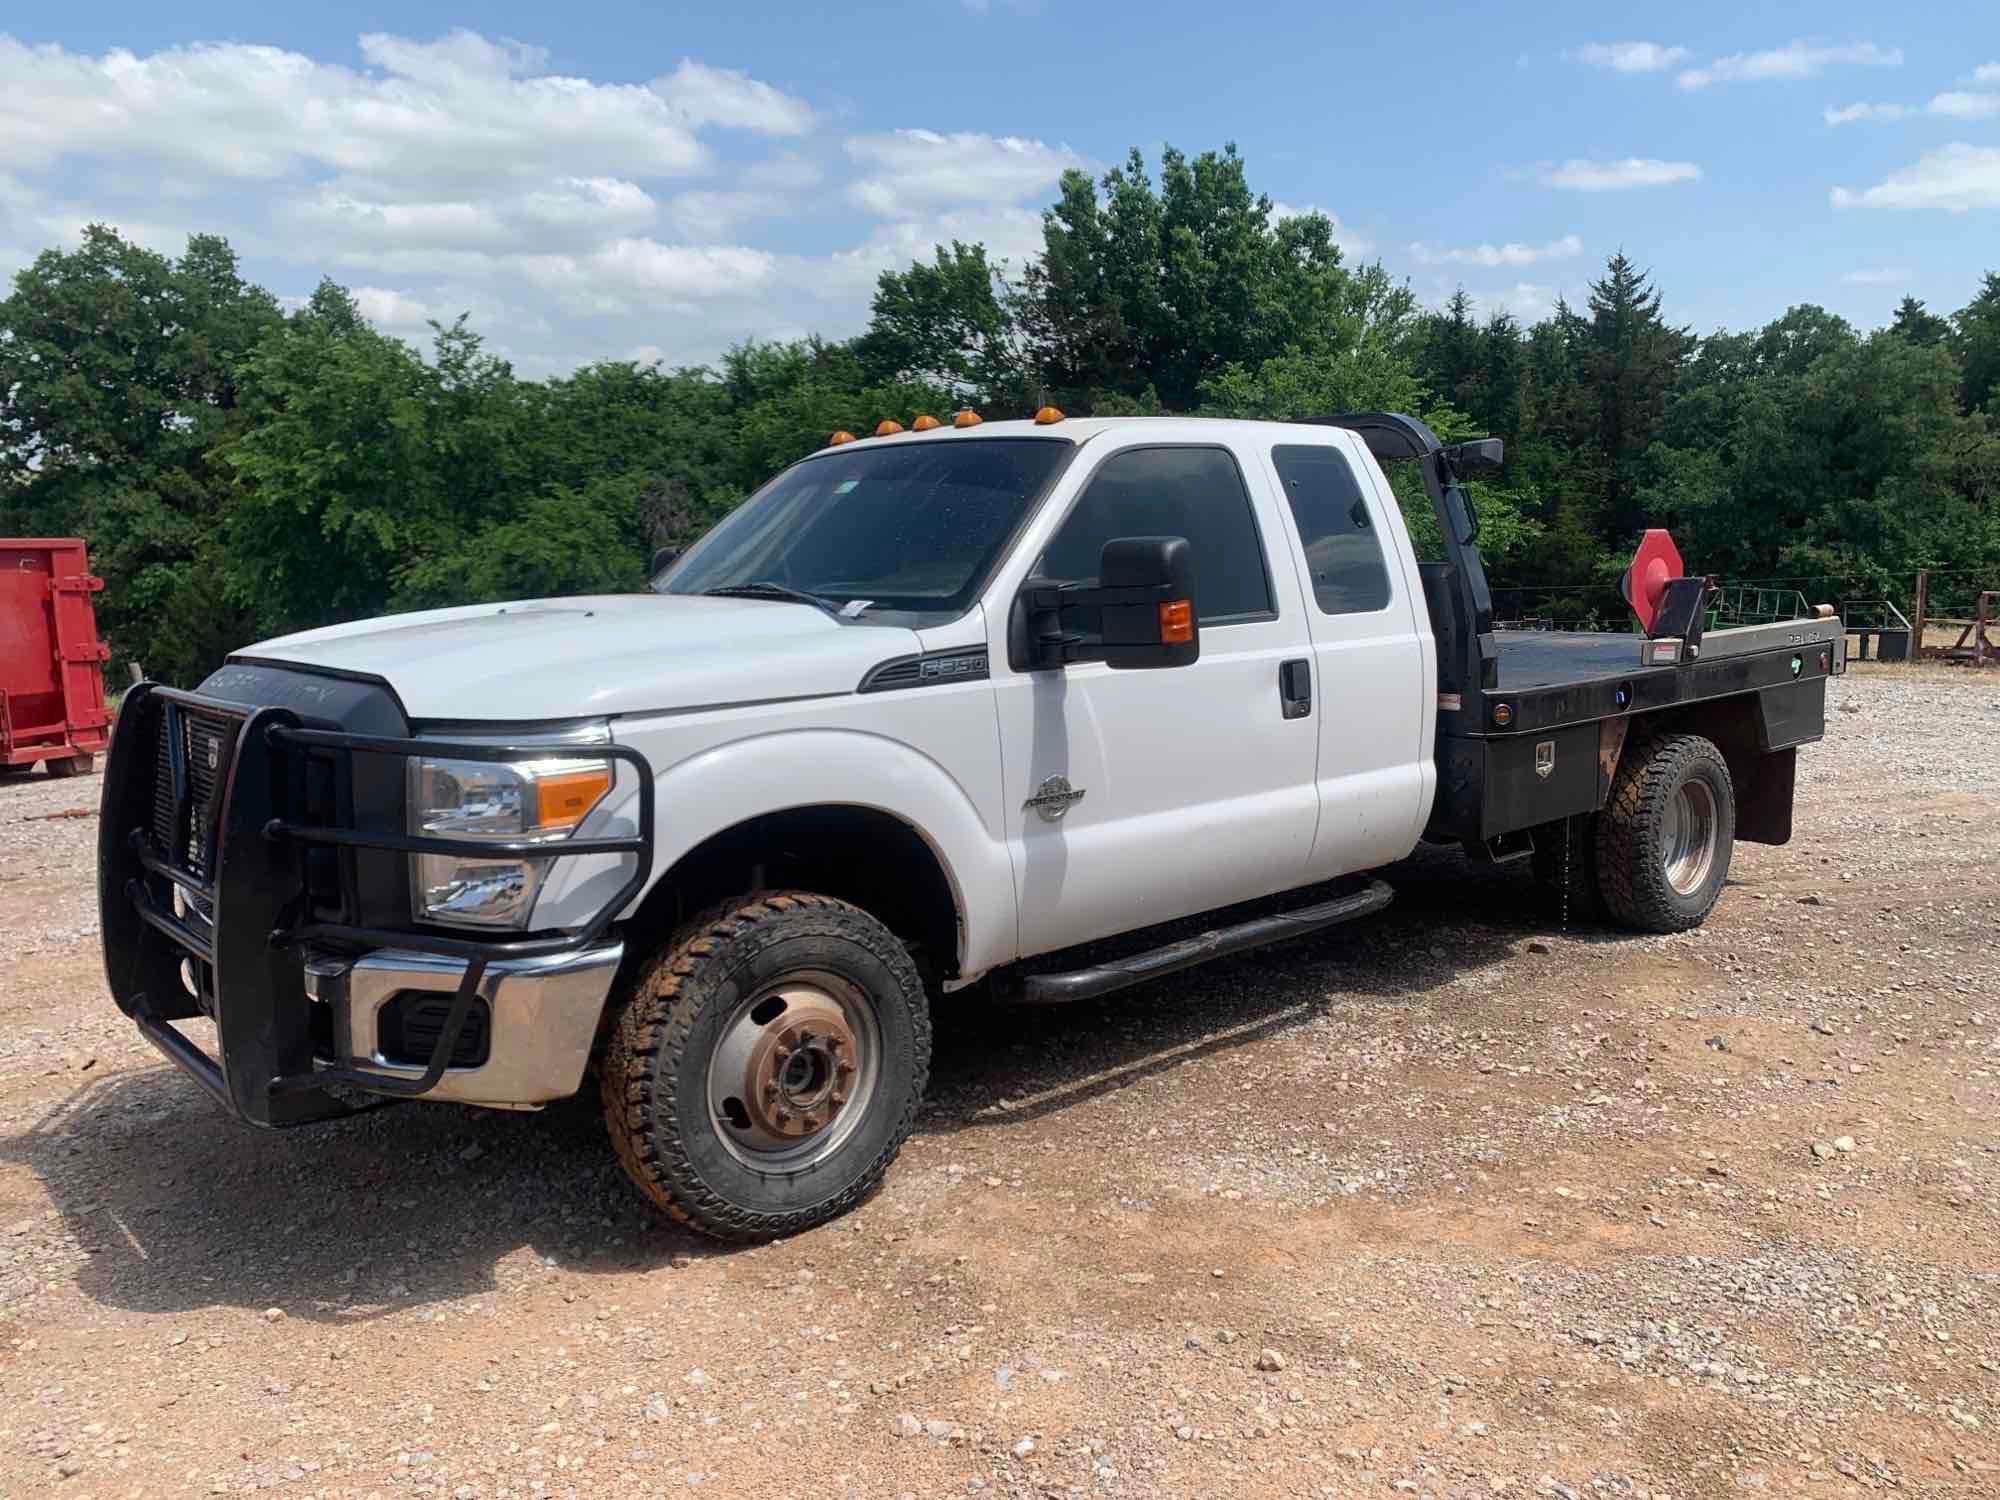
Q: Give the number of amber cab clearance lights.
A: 5